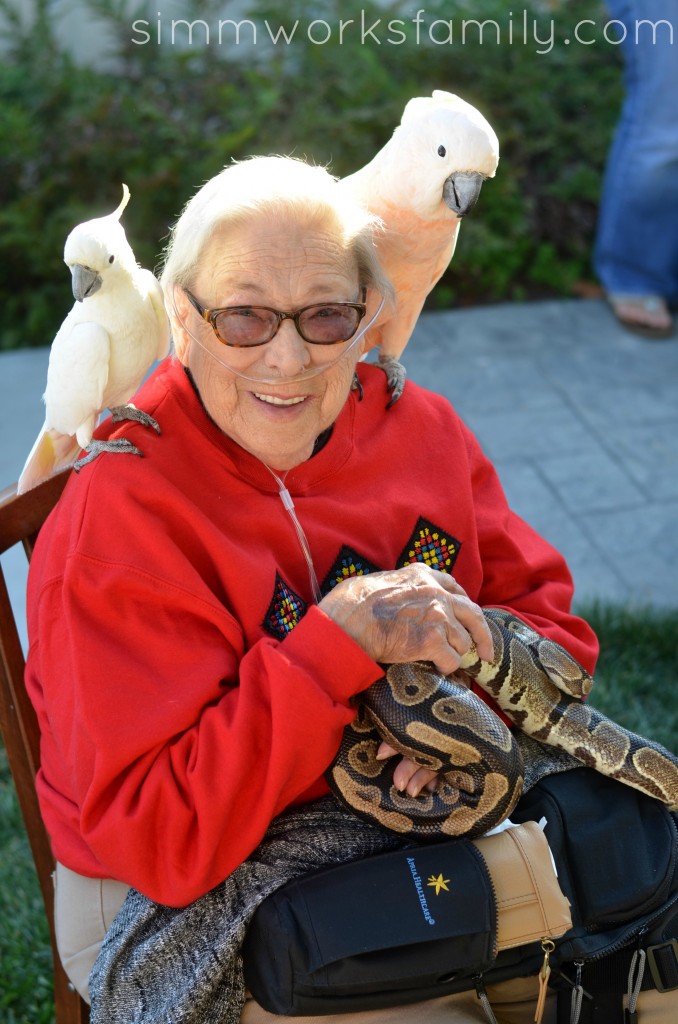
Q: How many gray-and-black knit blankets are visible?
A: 1